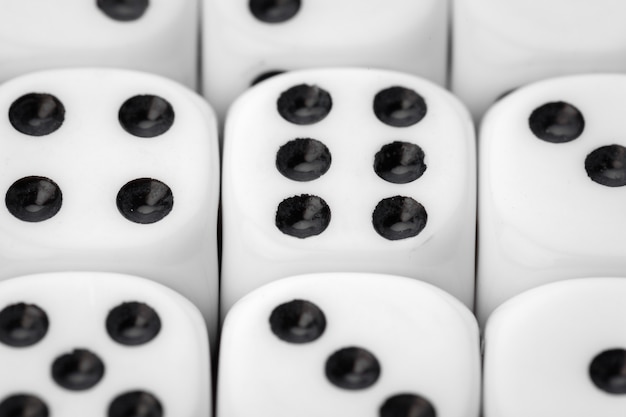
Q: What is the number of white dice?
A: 9